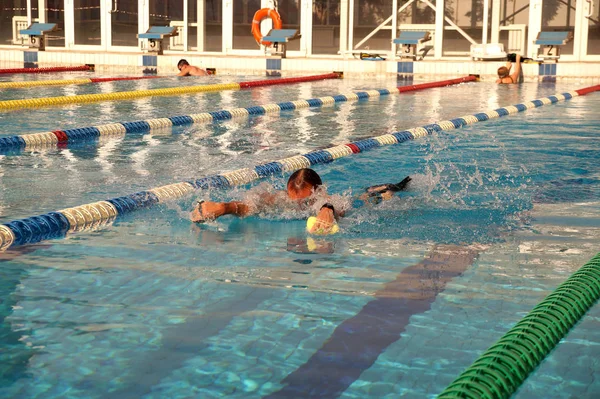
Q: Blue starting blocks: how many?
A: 5